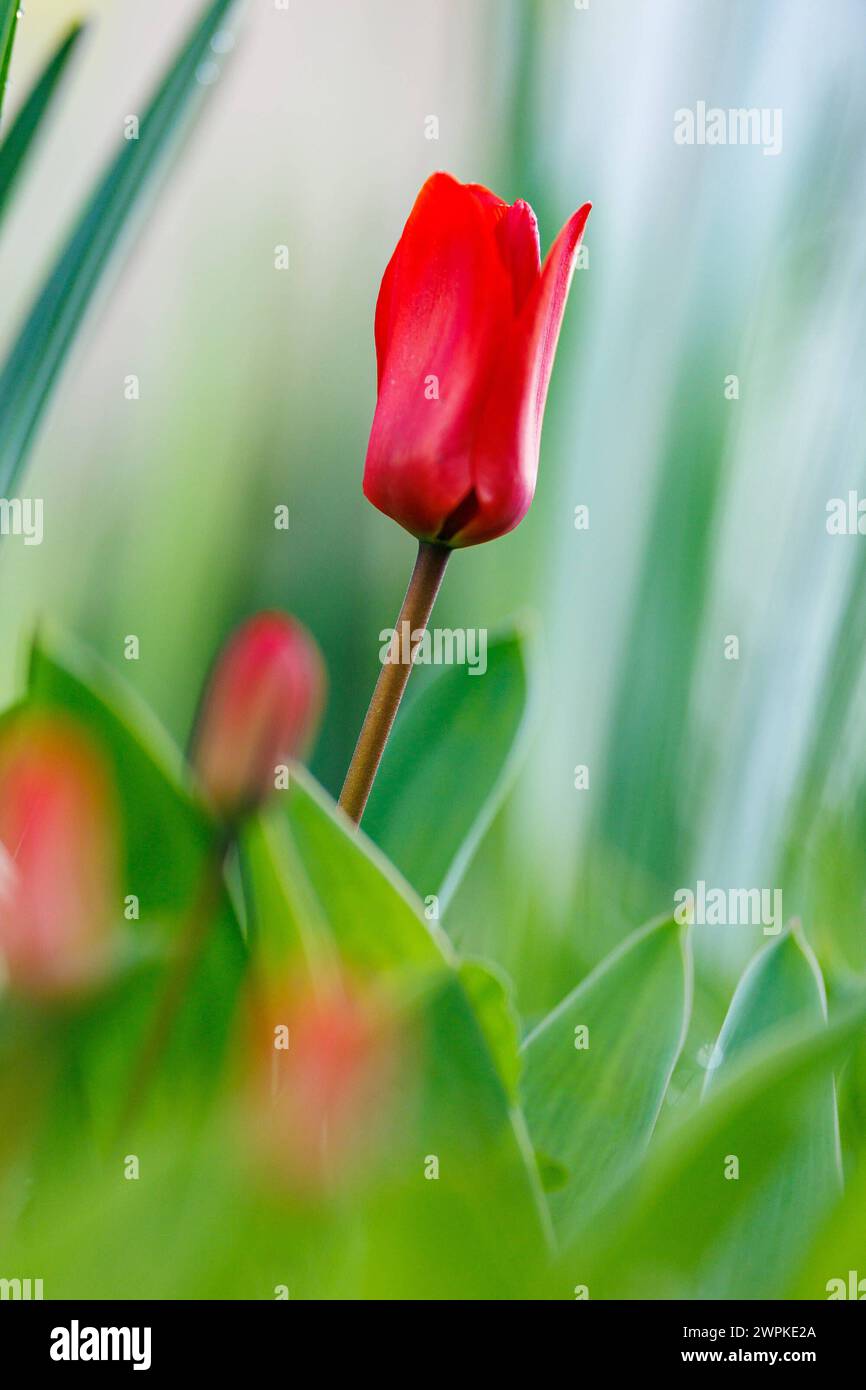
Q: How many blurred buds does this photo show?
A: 3